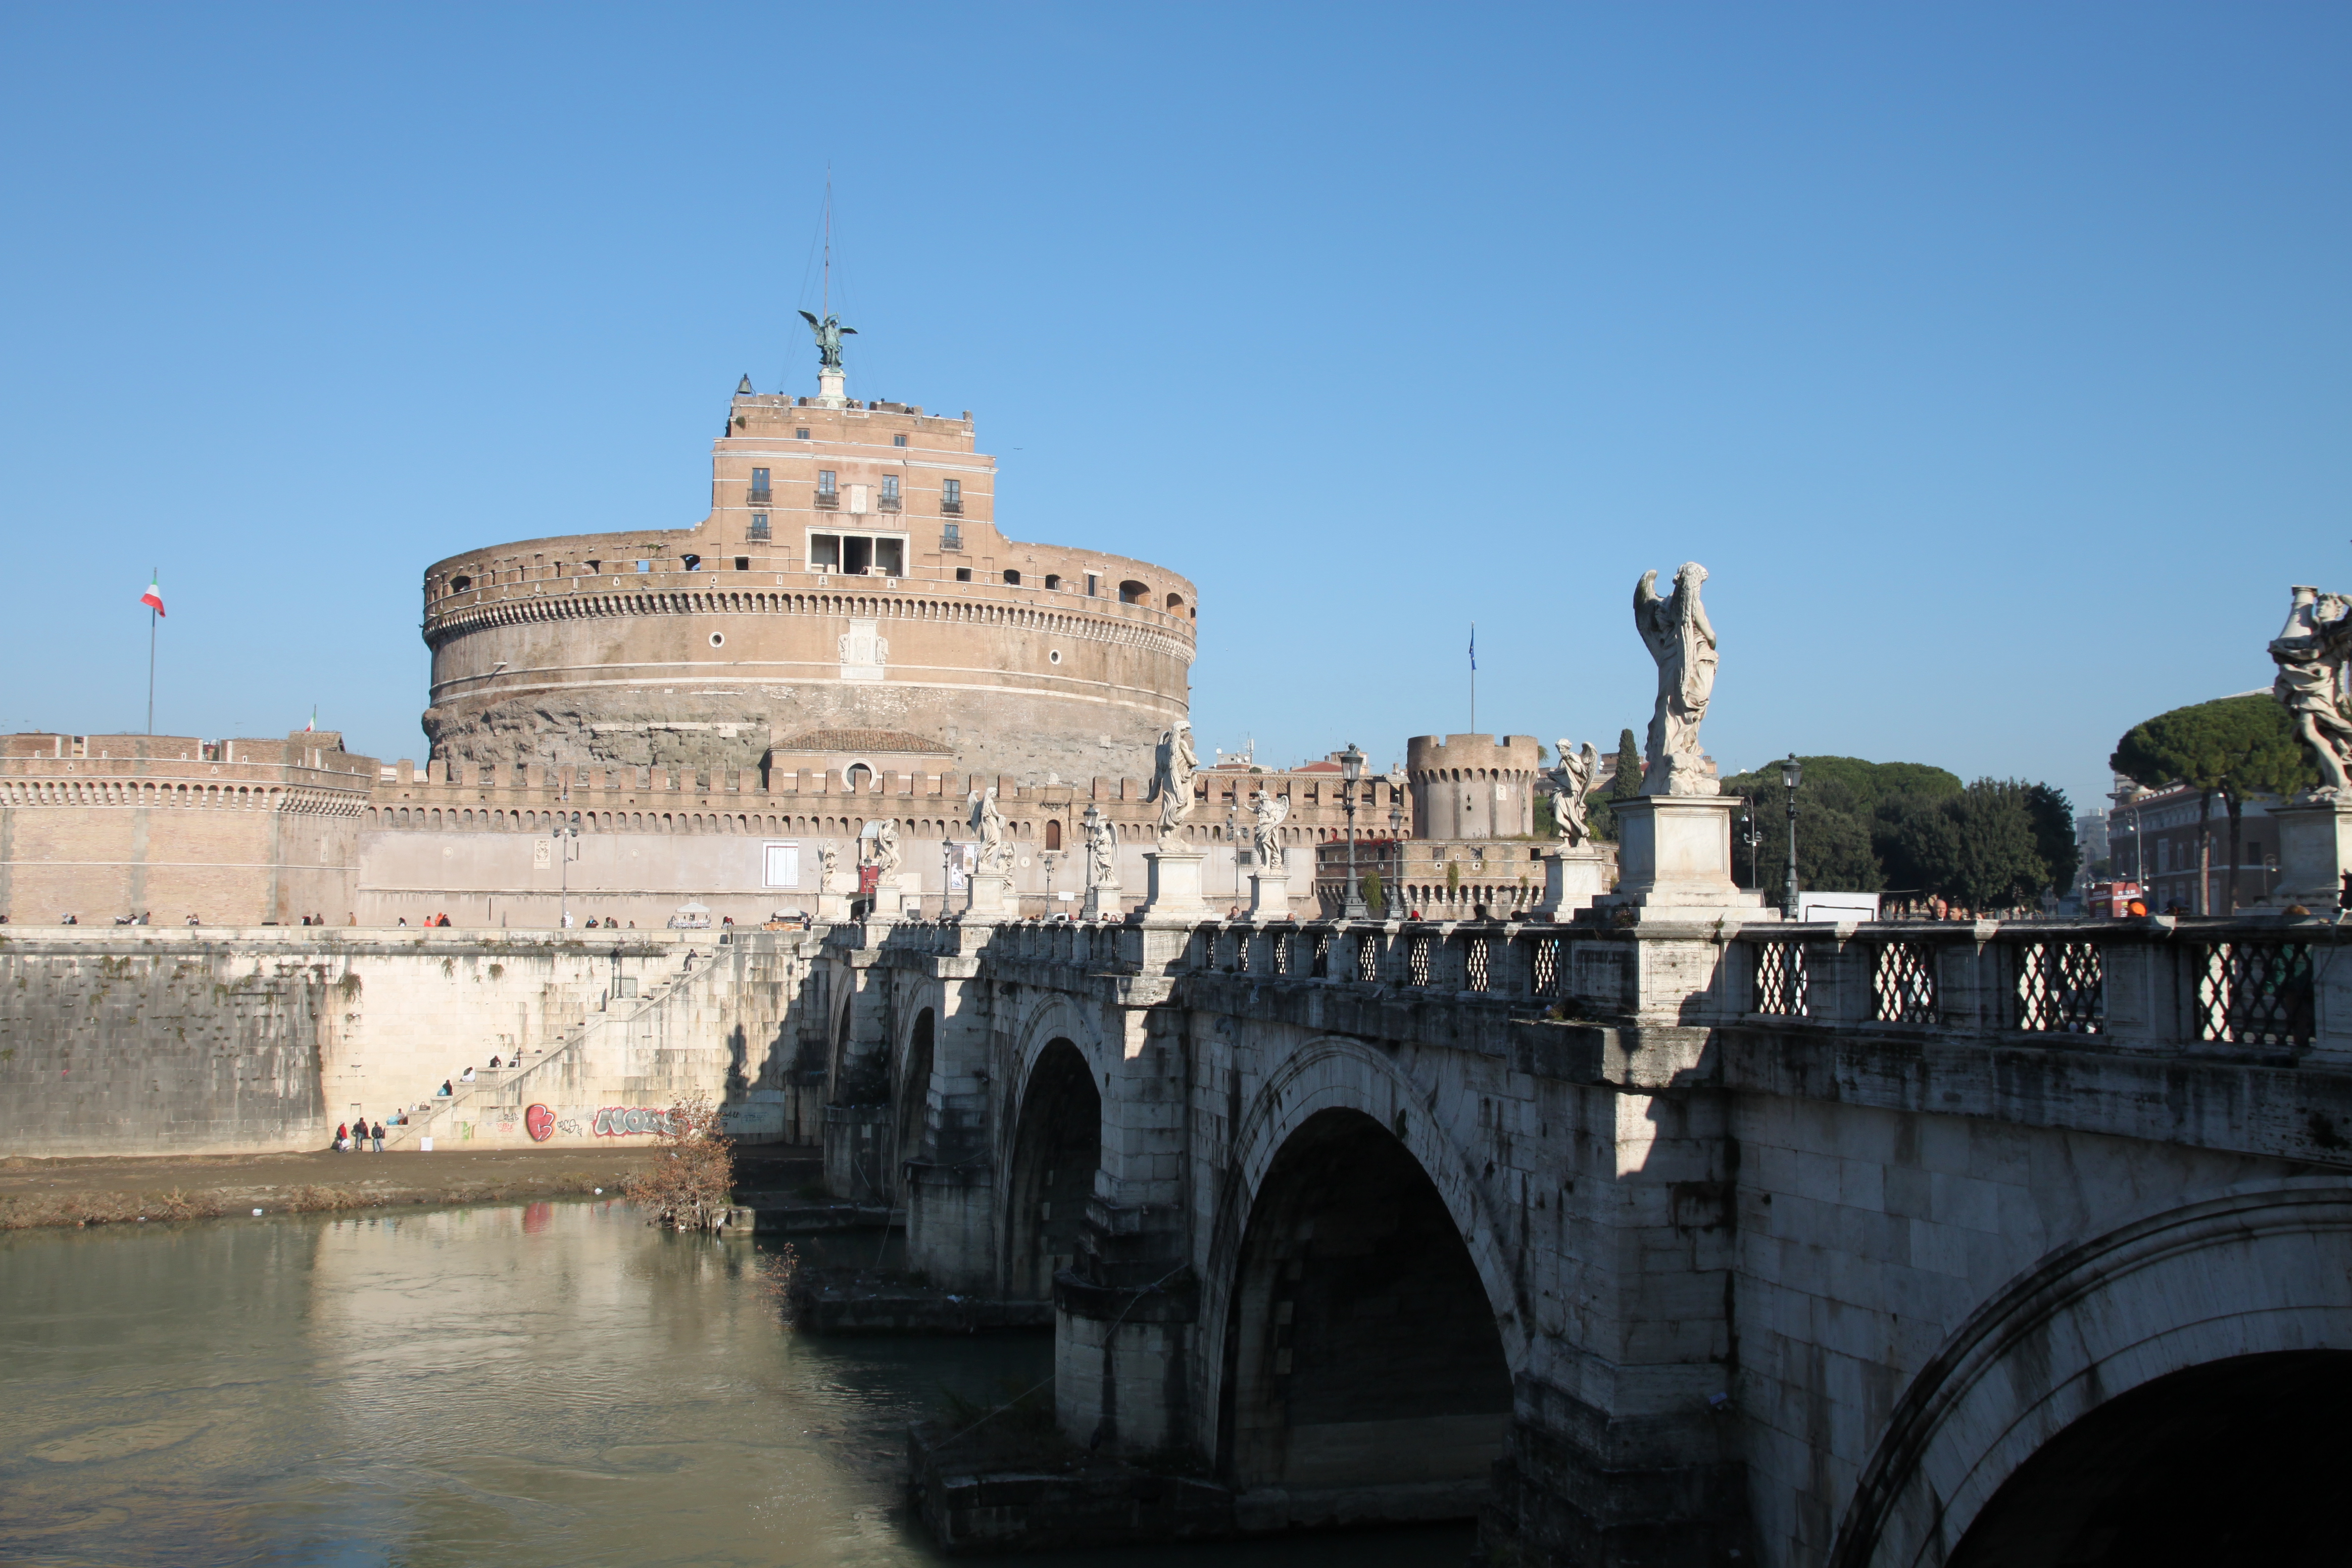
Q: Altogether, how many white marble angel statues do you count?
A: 10